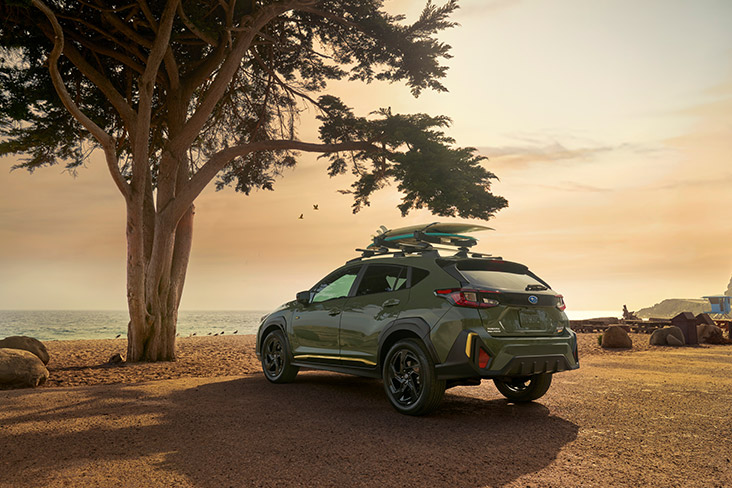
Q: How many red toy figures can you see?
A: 0